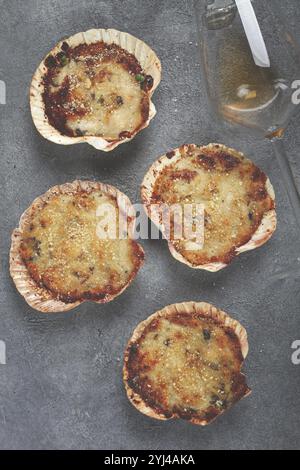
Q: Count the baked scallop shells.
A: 4